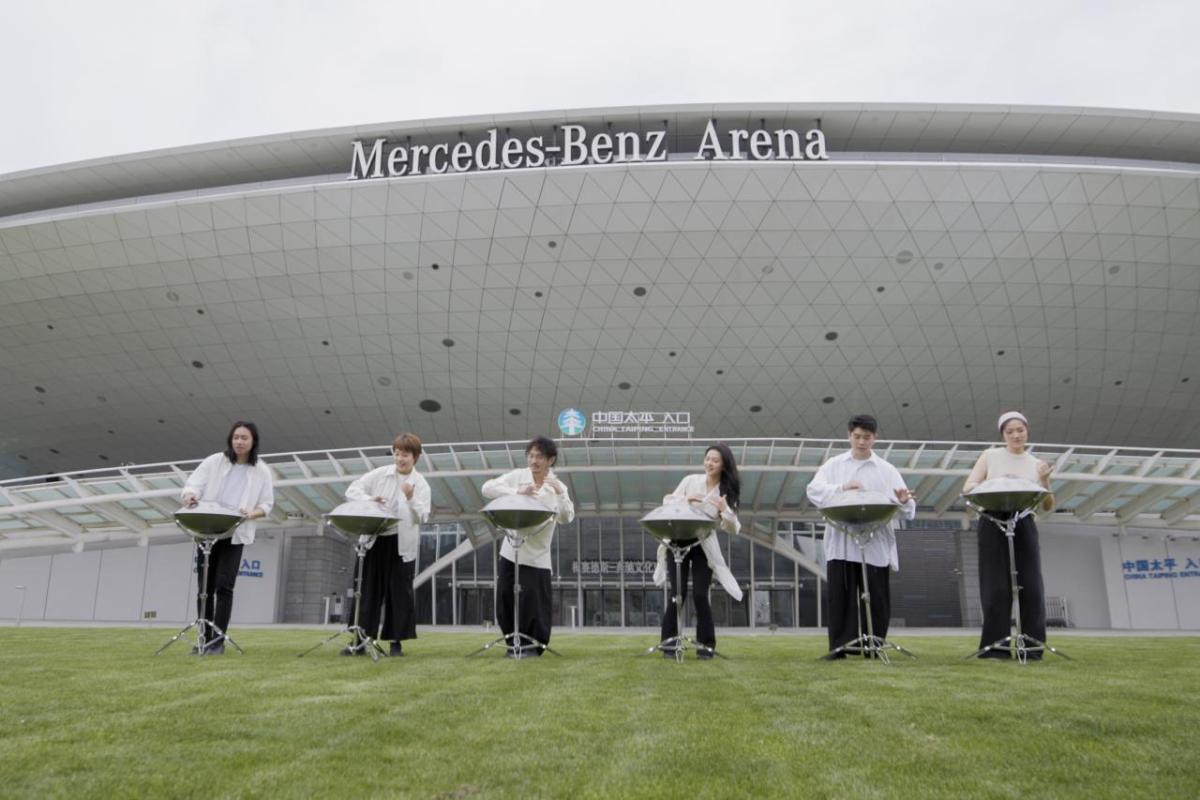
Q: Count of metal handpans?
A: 6